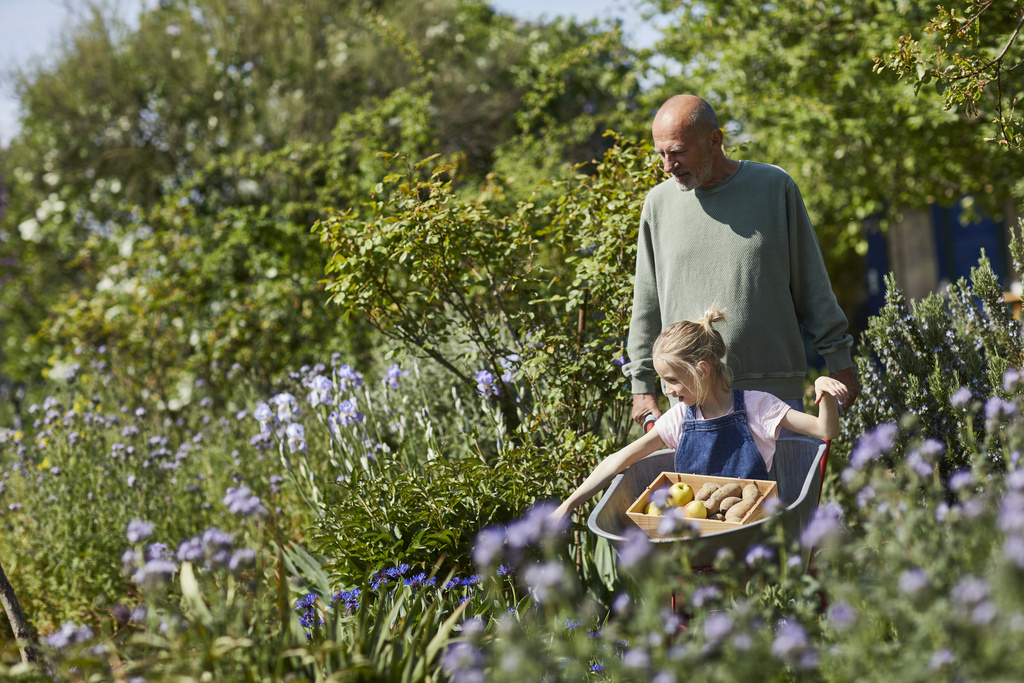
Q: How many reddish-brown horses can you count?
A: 0